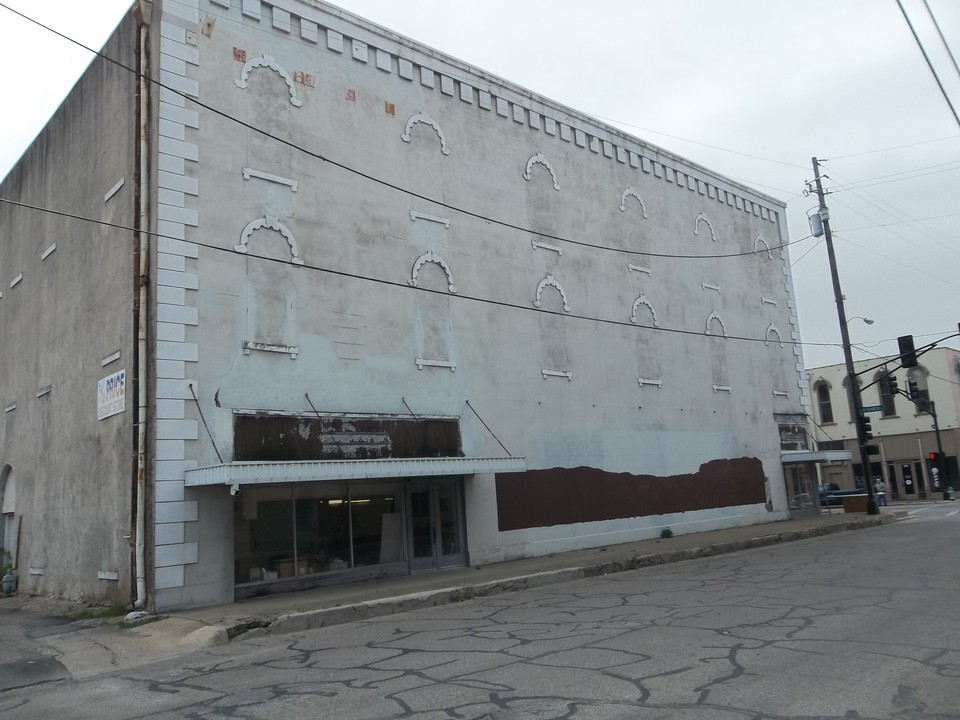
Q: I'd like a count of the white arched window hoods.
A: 12